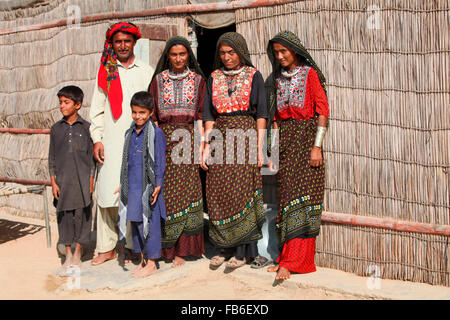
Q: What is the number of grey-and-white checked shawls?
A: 1